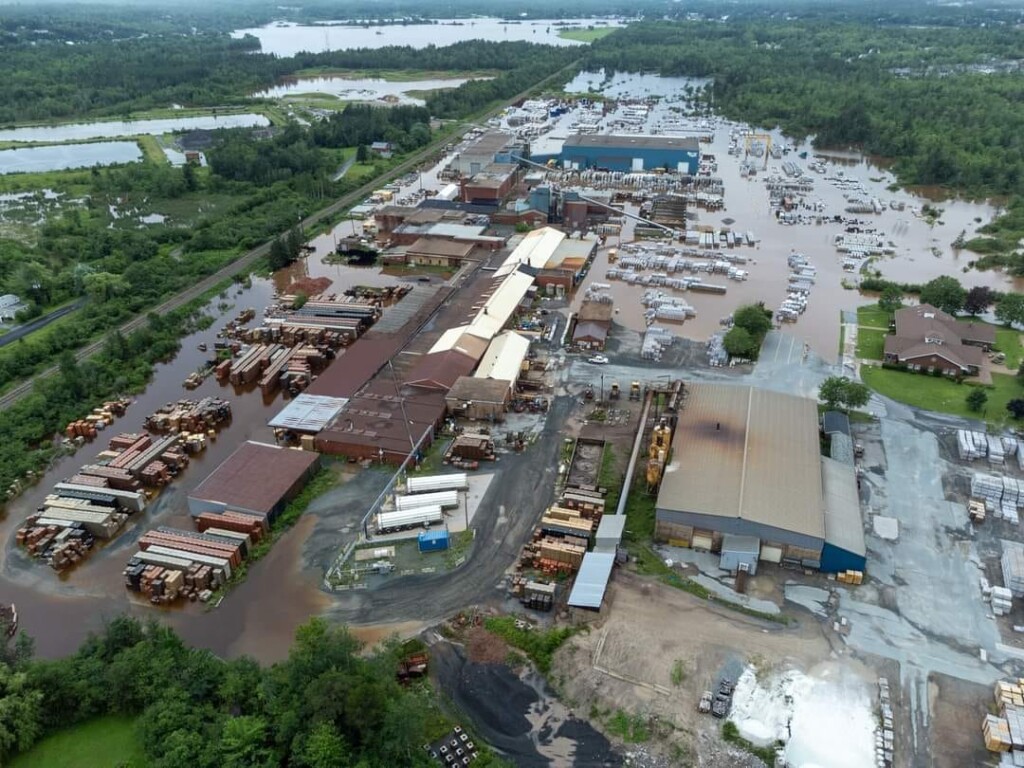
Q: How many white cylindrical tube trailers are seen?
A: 3